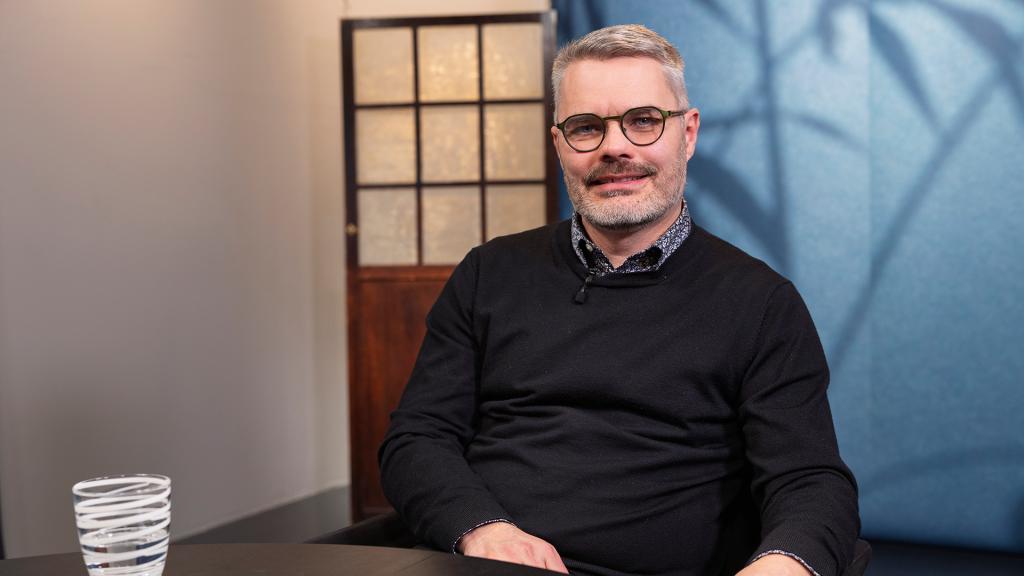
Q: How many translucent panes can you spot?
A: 9